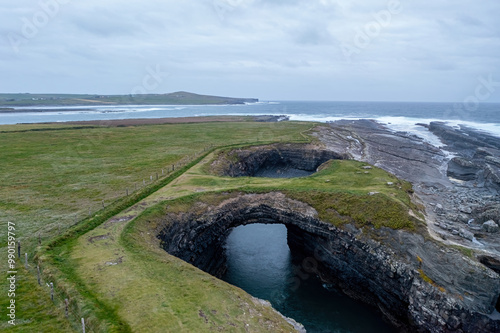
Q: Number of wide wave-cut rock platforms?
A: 1